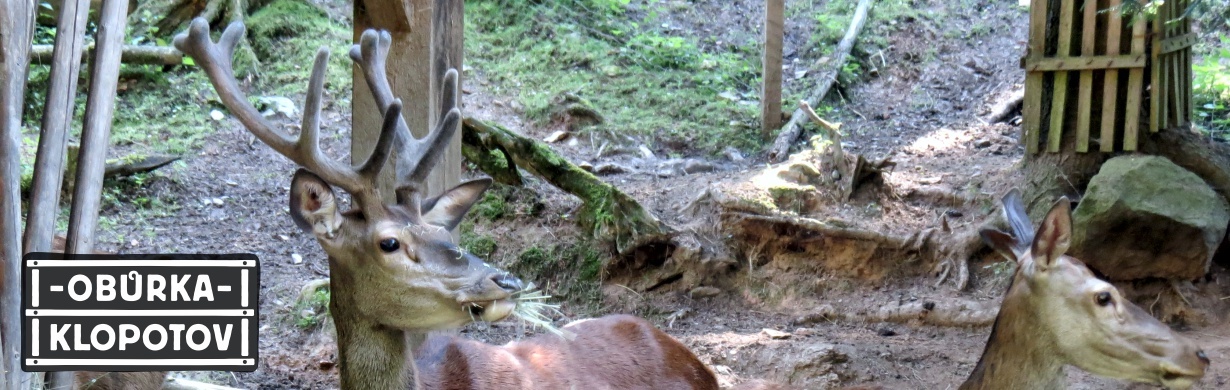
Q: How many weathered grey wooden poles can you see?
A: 3